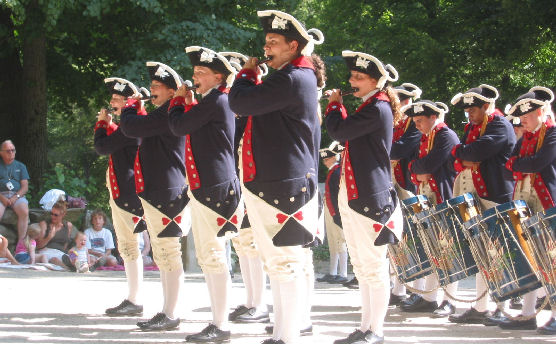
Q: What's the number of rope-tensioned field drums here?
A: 4